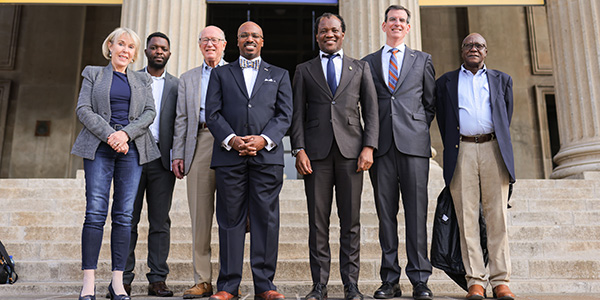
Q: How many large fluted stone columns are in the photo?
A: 3